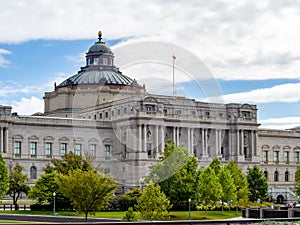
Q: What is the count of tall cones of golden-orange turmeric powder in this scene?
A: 0